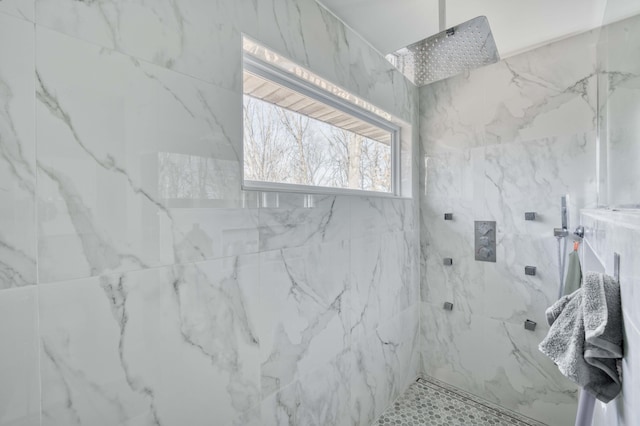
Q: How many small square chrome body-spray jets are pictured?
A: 6